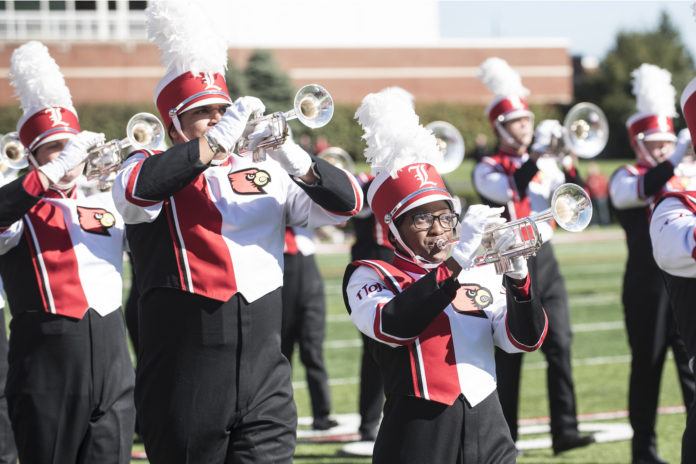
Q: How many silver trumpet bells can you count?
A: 7